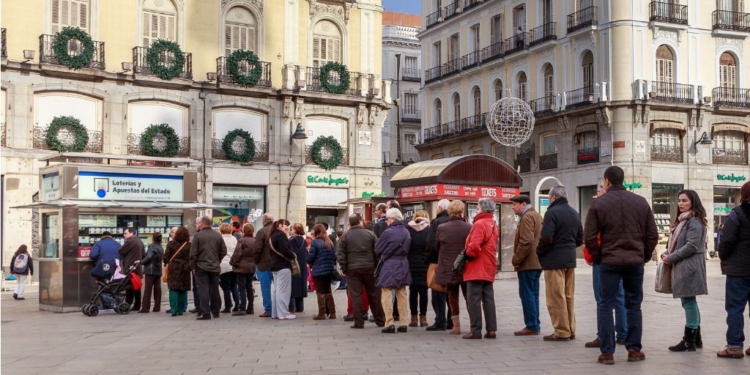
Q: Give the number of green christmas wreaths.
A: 8